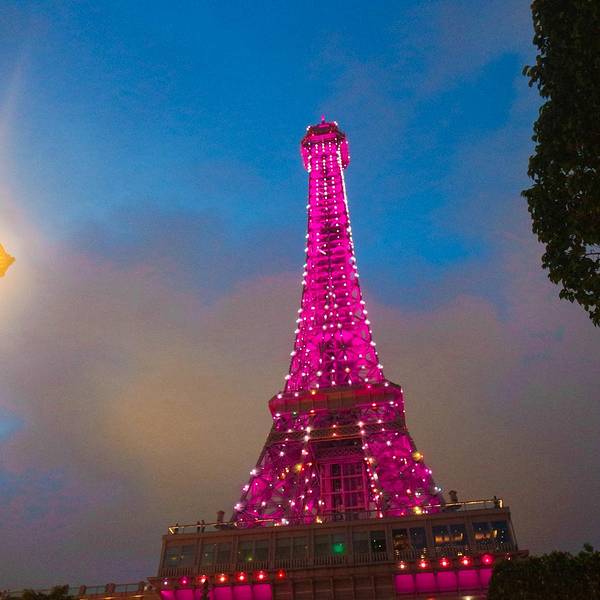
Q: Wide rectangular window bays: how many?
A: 9